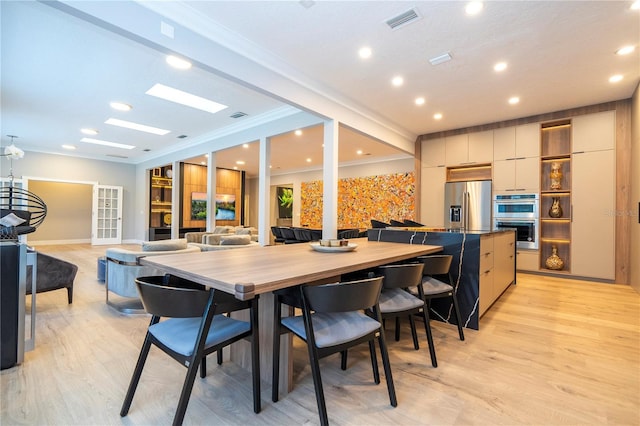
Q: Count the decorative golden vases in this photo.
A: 3